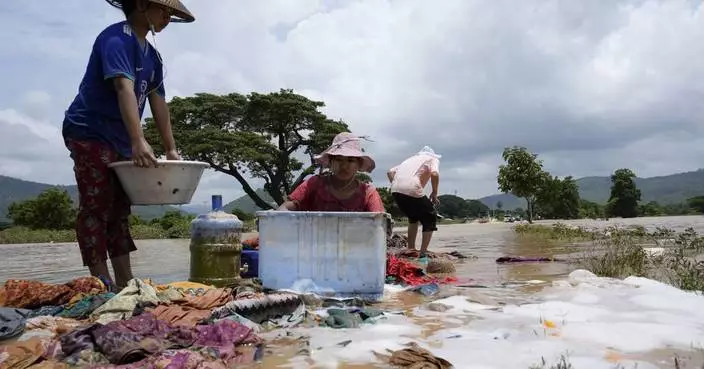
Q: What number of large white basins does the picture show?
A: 2